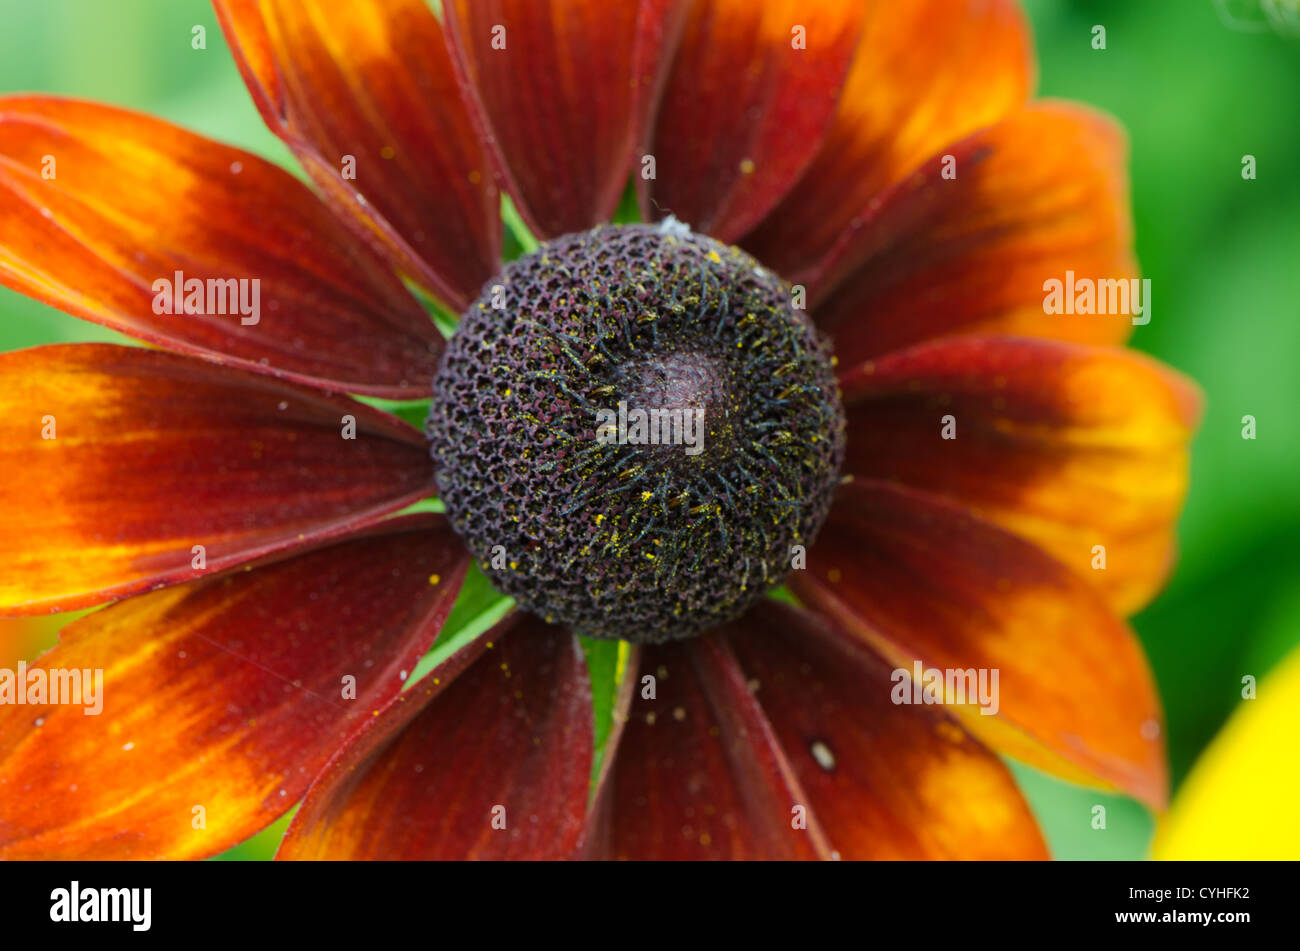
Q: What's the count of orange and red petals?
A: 13